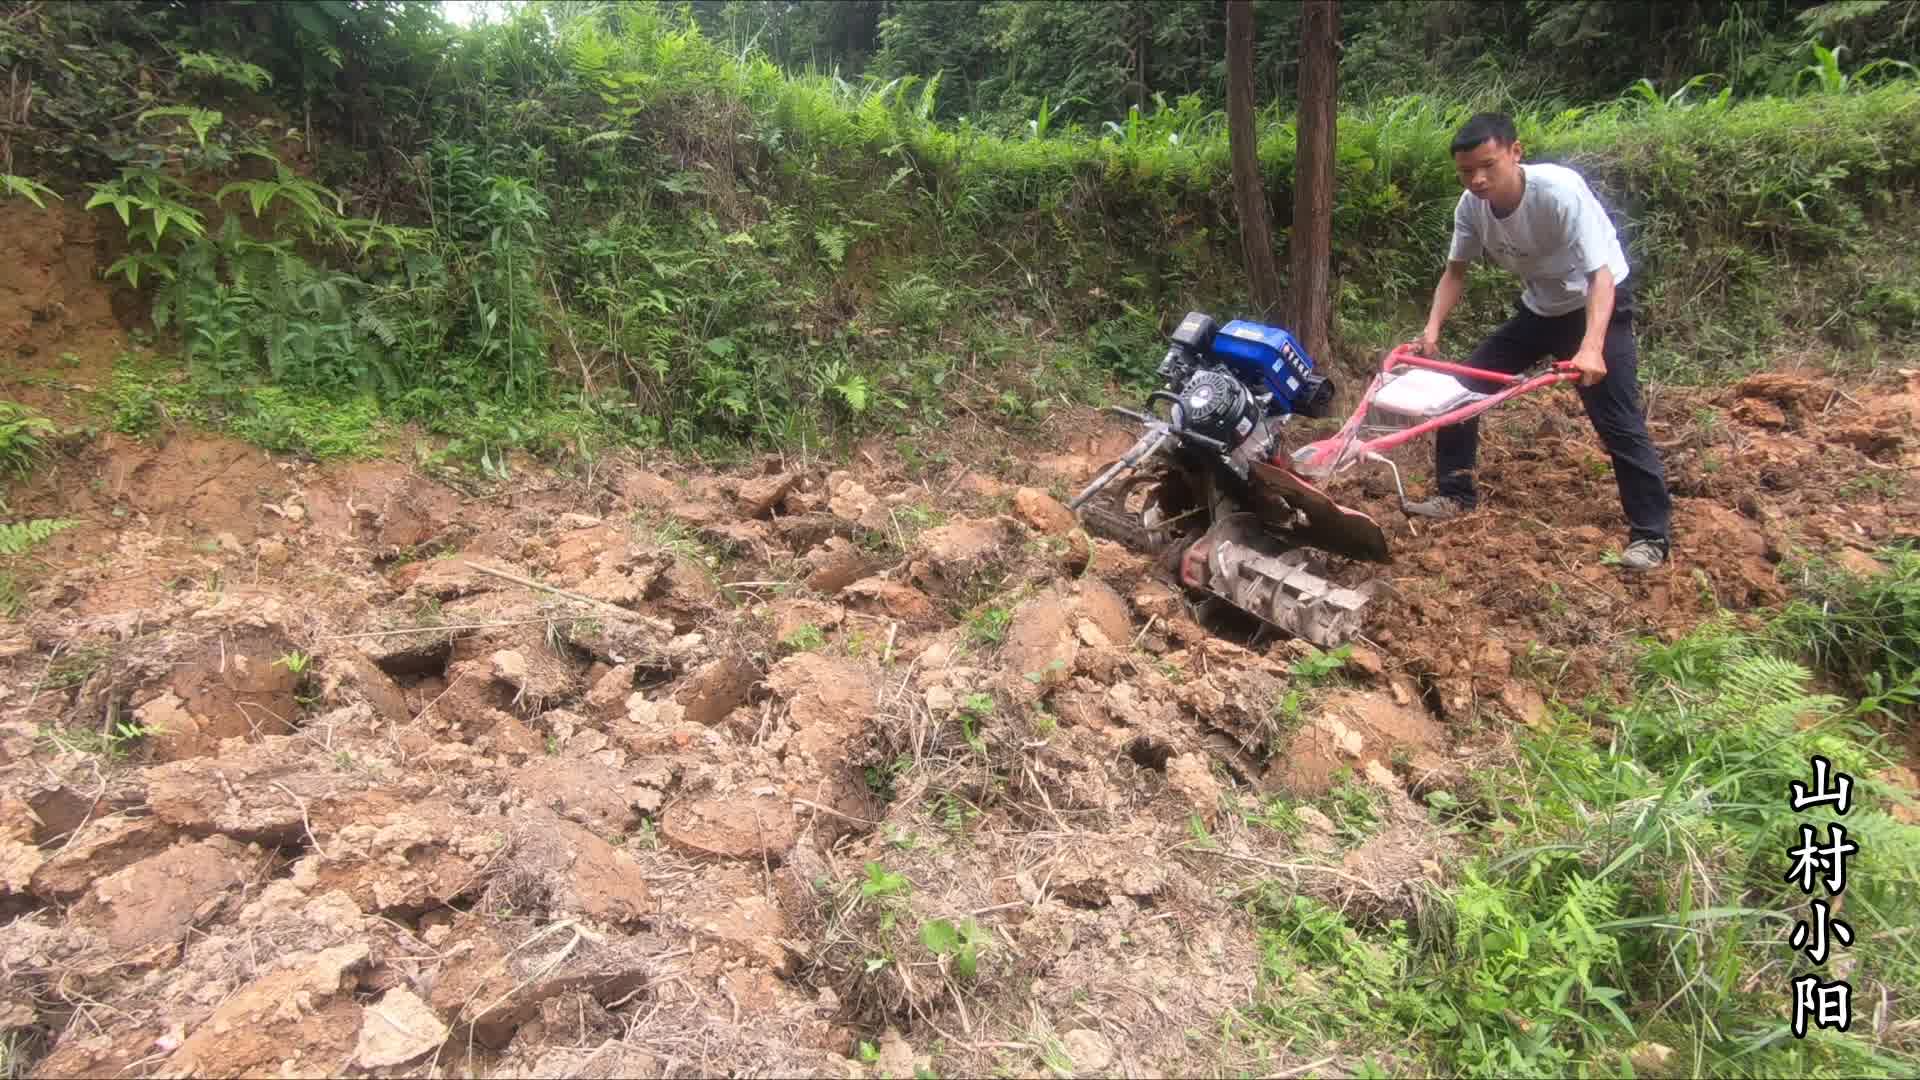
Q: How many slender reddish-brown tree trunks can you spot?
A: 2